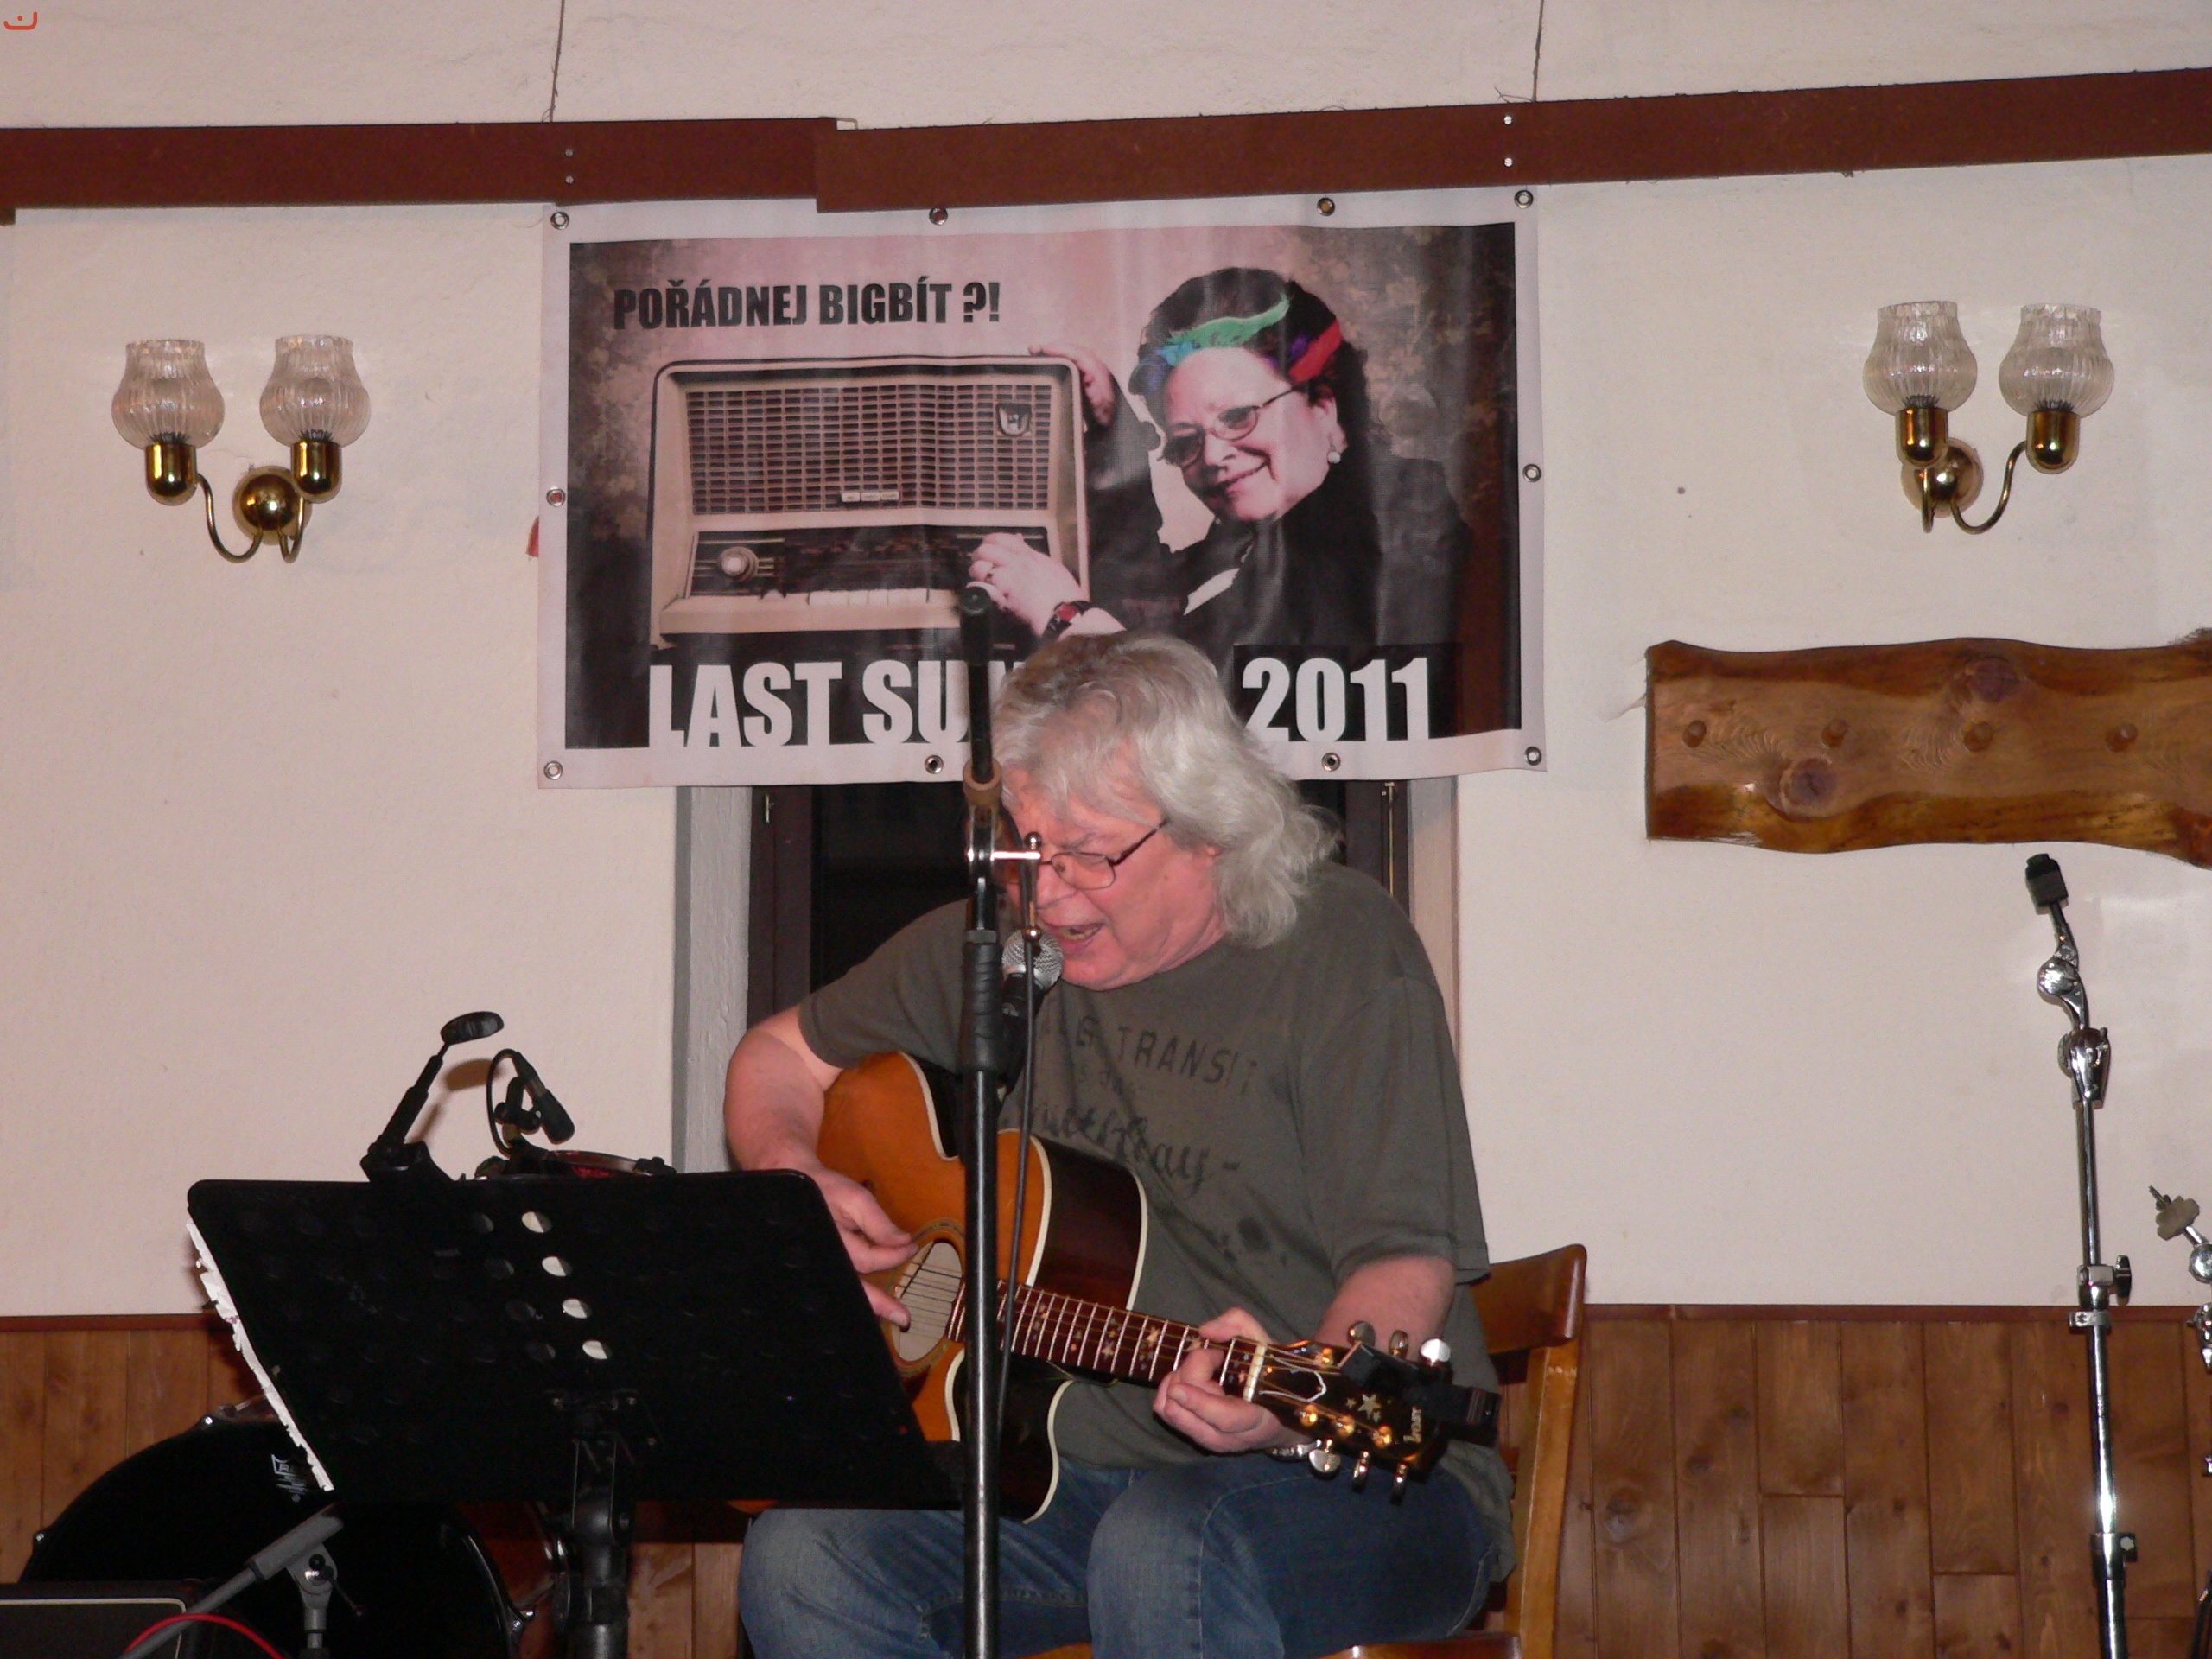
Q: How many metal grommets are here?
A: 10